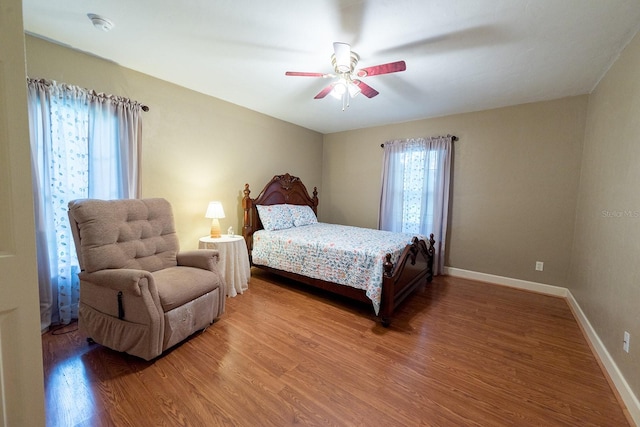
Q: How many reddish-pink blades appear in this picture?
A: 4